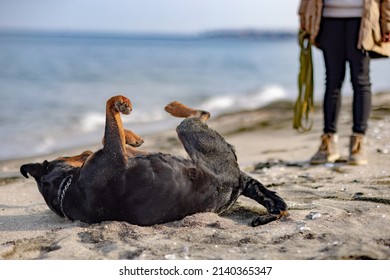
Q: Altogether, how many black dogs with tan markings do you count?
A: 1